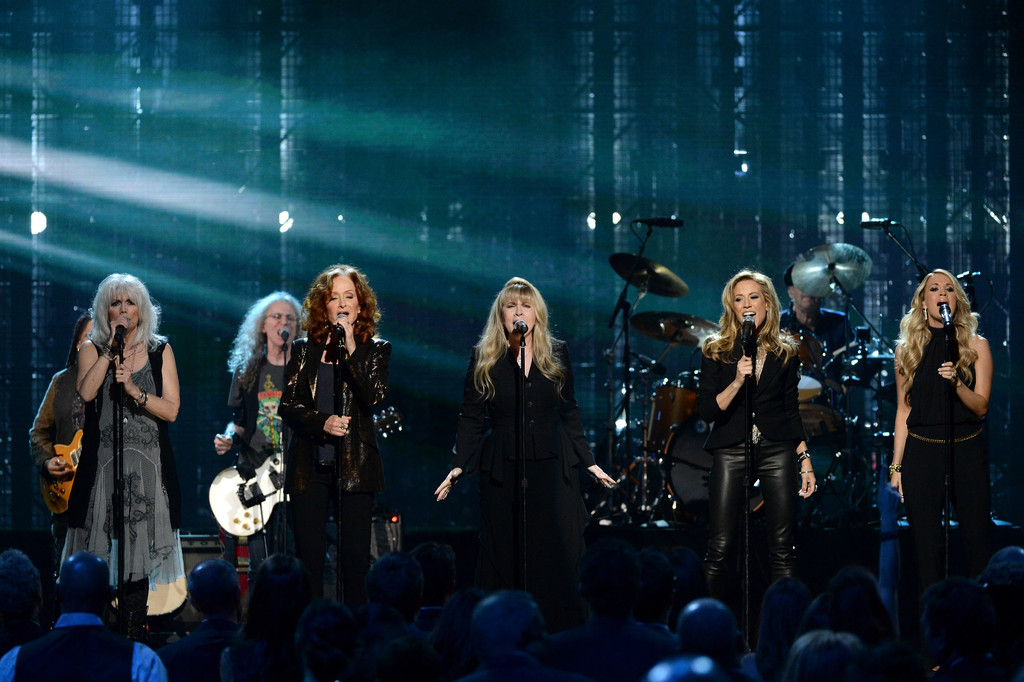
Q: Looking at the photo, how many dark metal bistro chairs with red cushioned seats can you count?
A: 0